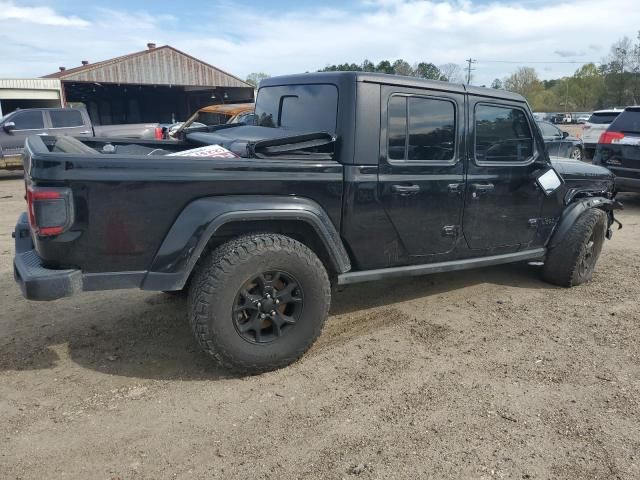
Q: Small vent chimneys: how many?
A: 3